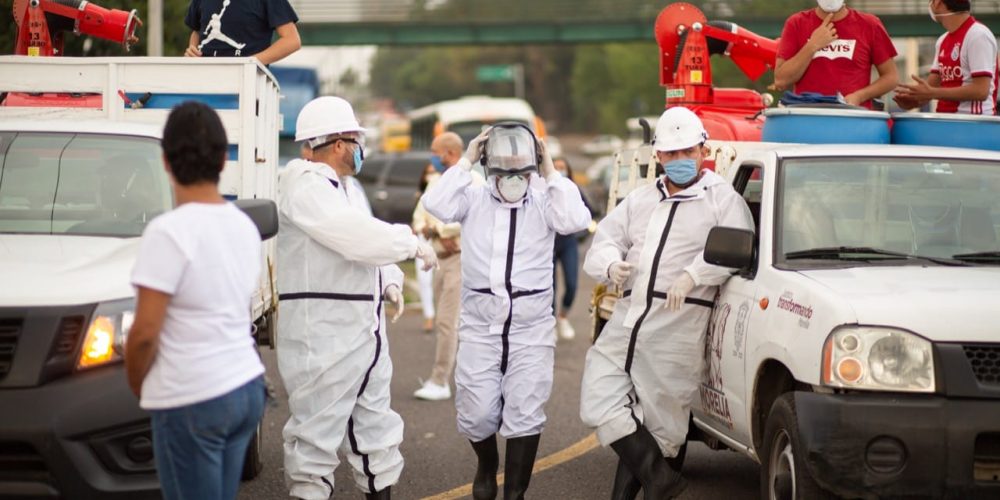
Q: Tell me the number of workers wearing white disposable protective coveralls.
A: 3